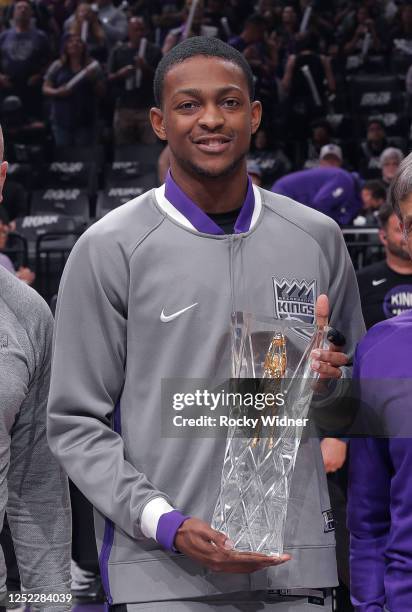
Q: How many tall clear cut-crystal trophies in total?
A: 1